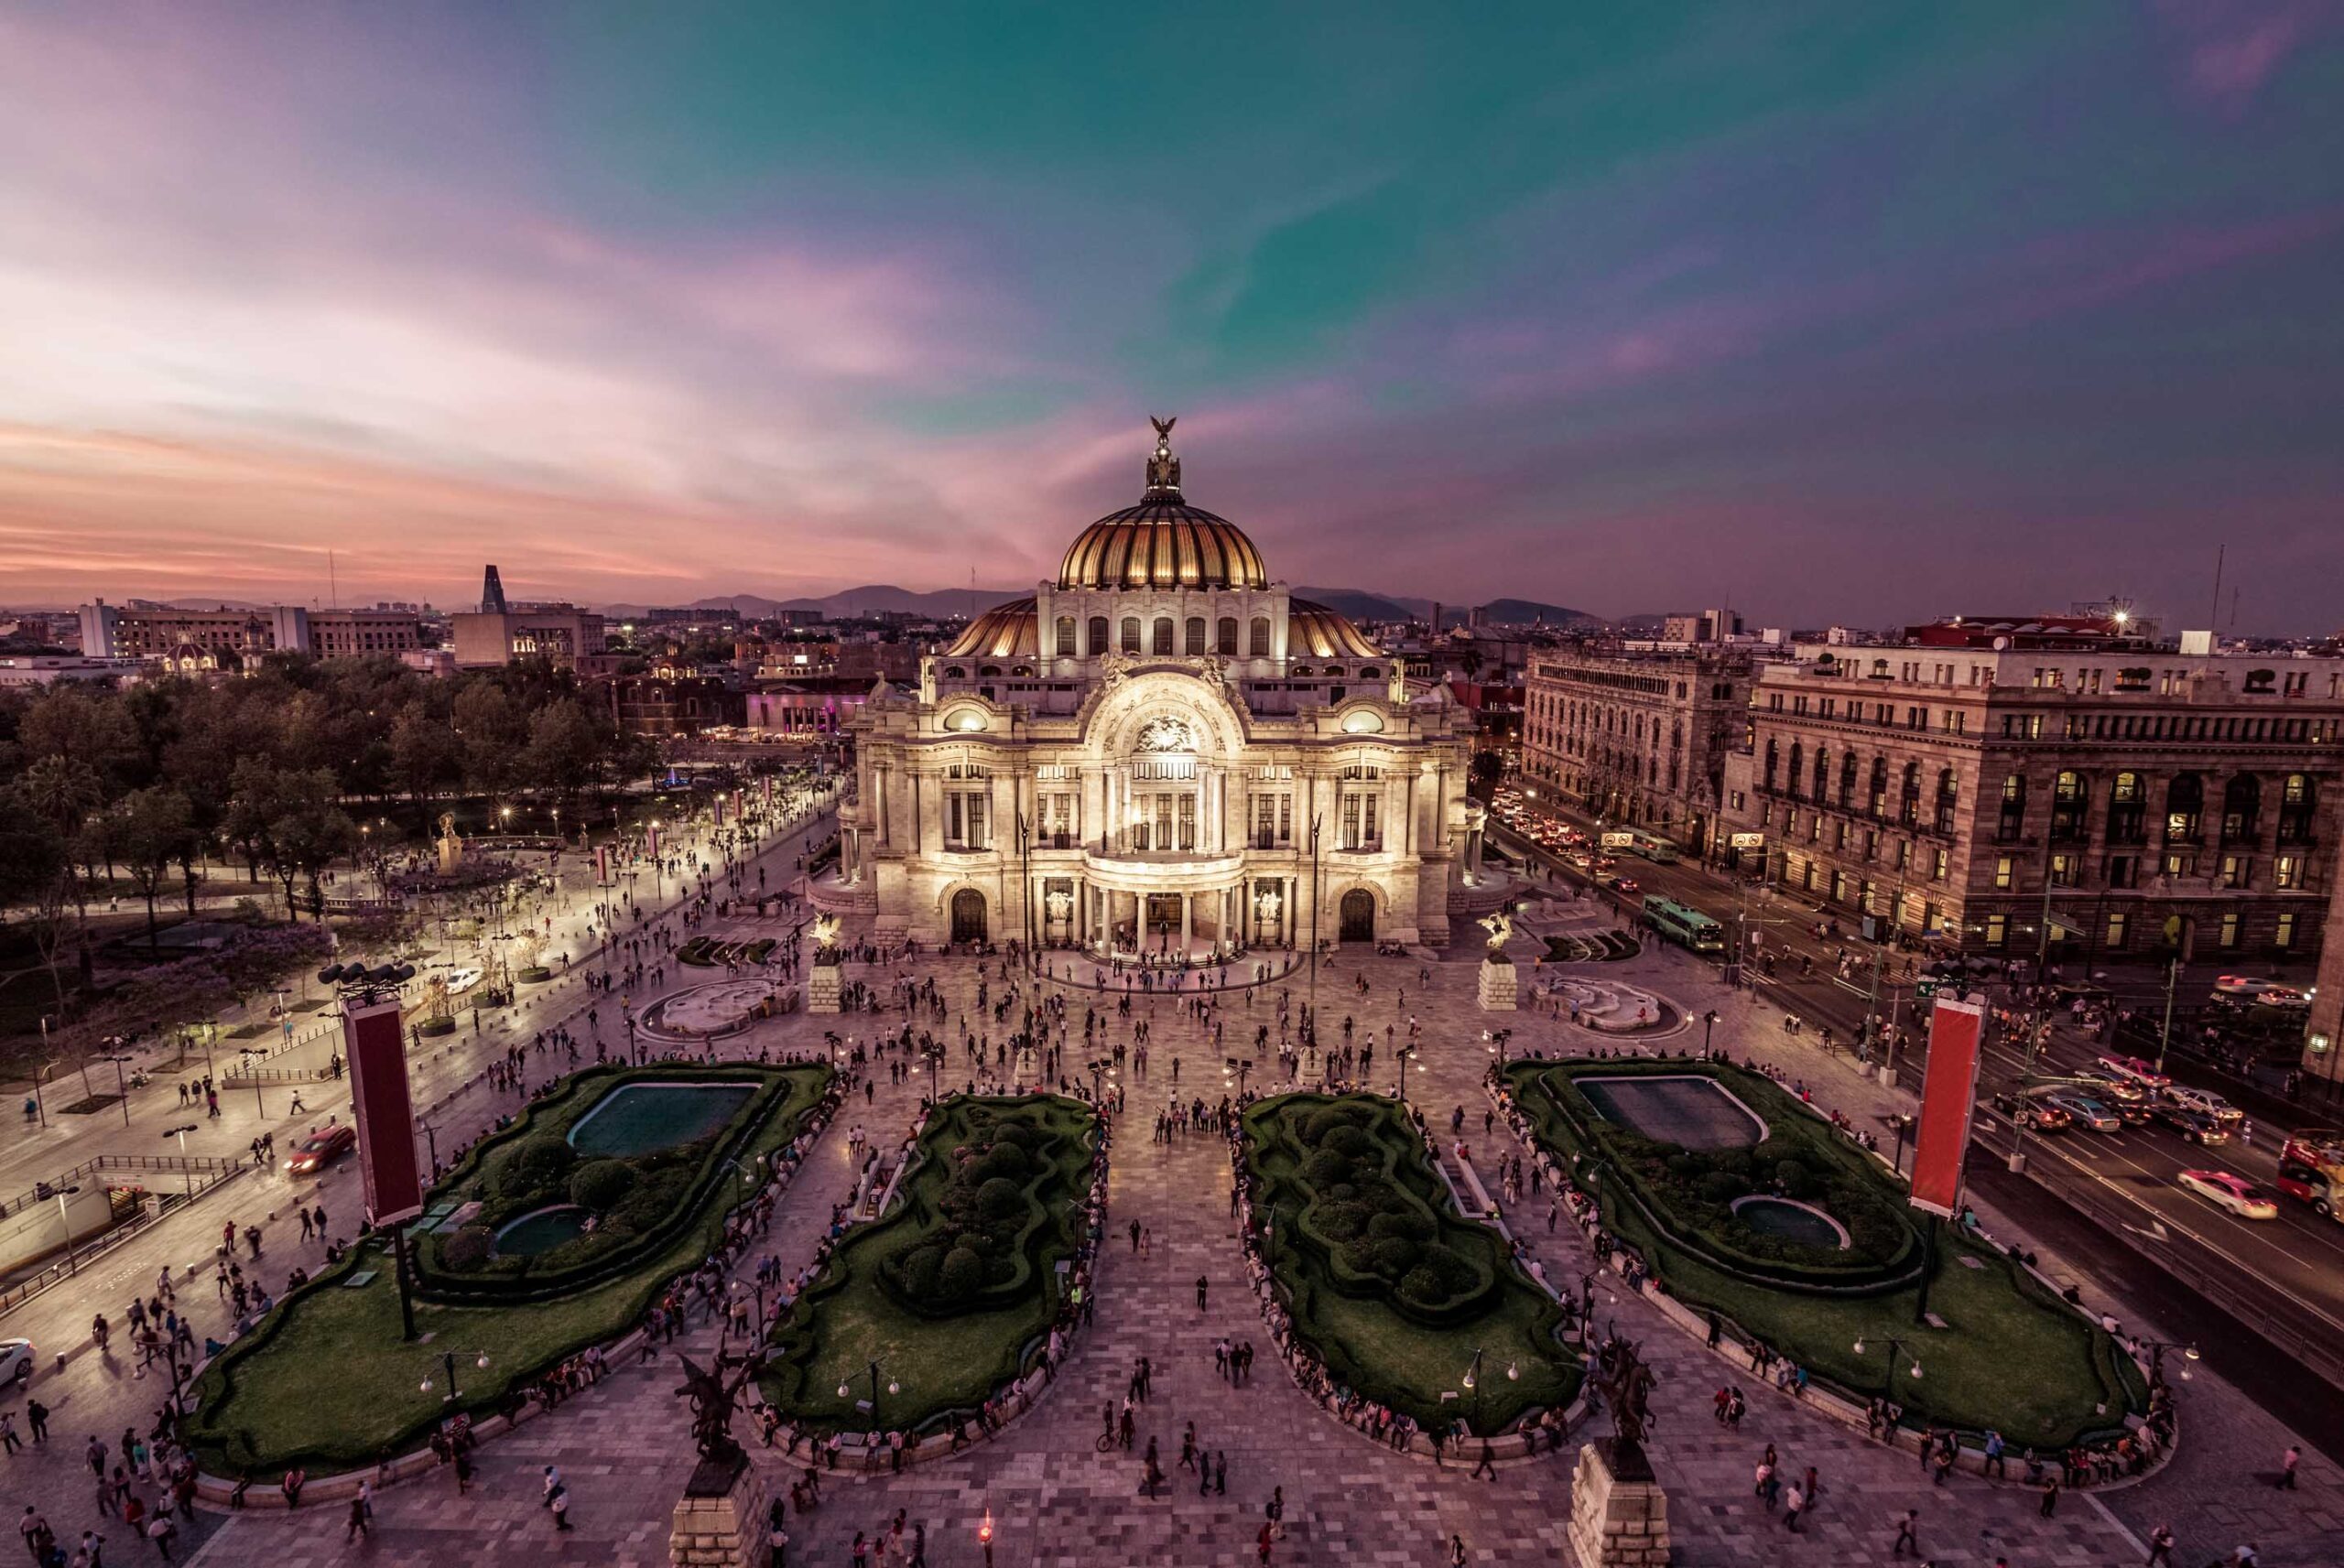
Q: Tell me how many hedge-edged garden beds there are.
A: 4